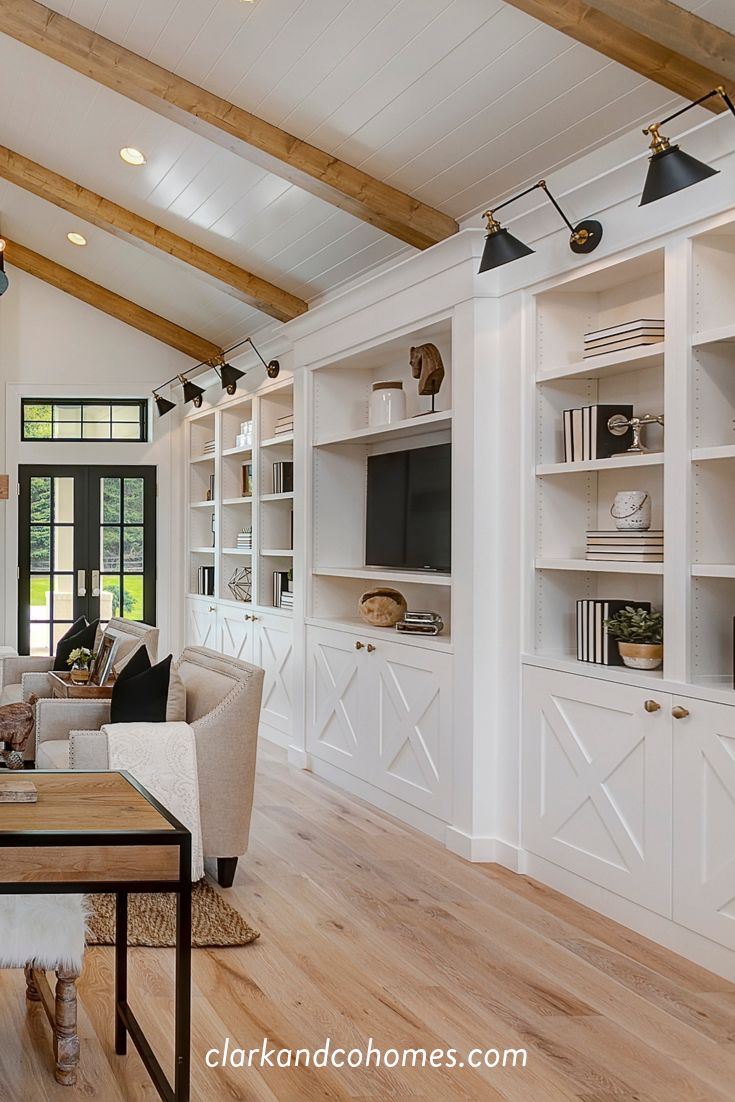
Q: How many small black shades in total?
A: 5